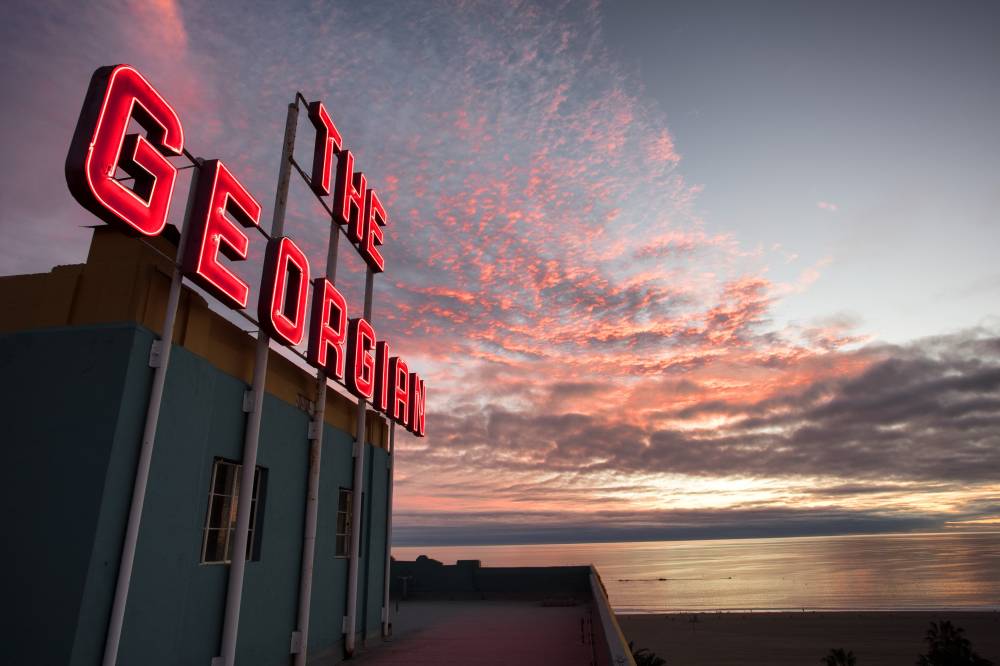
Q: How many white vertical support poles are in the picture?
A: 5